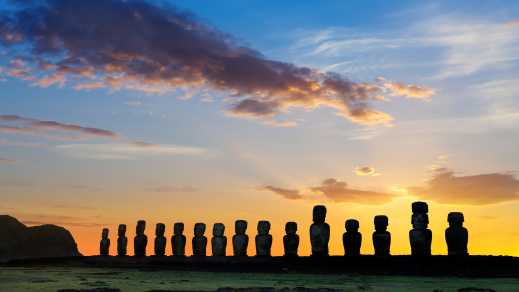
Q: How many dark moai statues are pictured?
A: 15